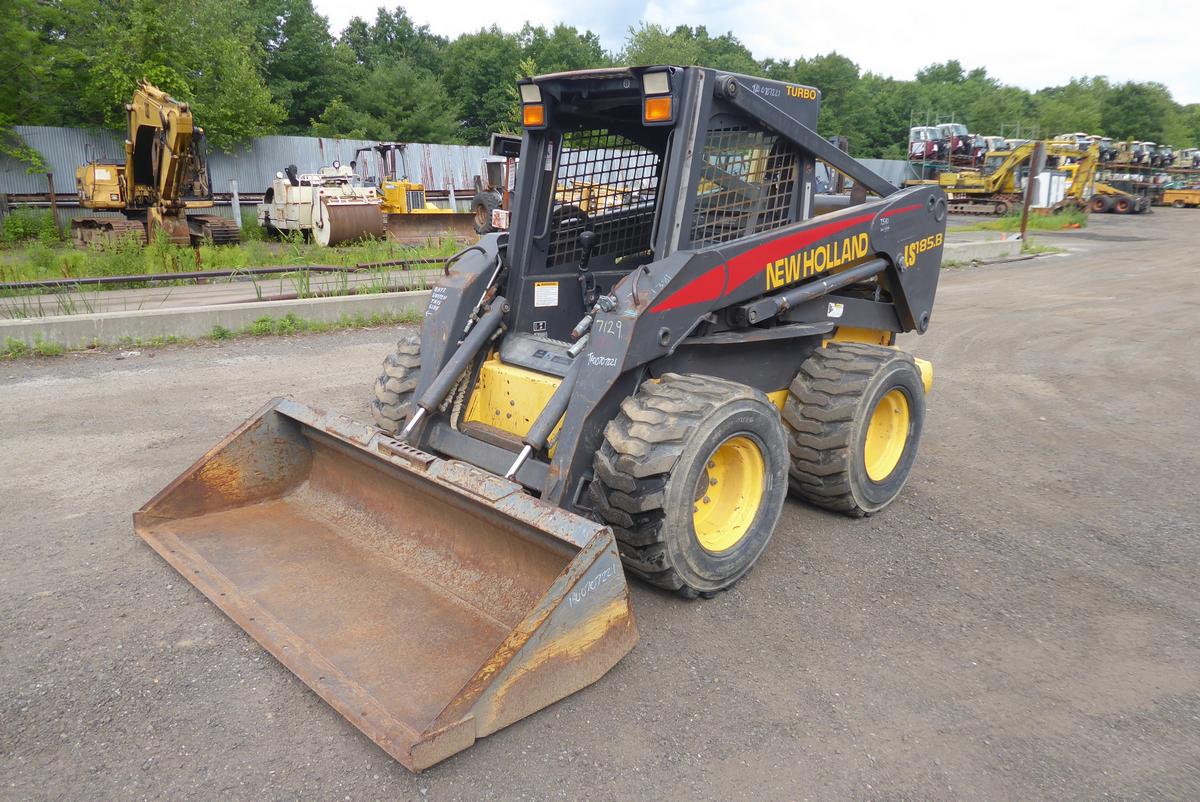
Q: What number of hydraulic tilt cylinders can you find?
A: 2